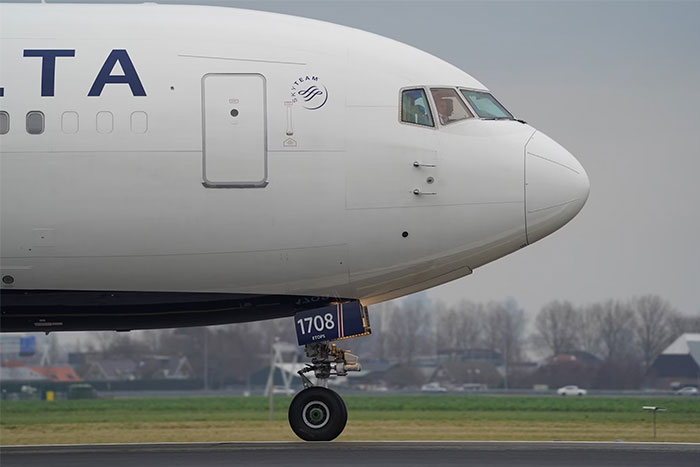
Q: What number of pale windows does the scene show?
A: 3